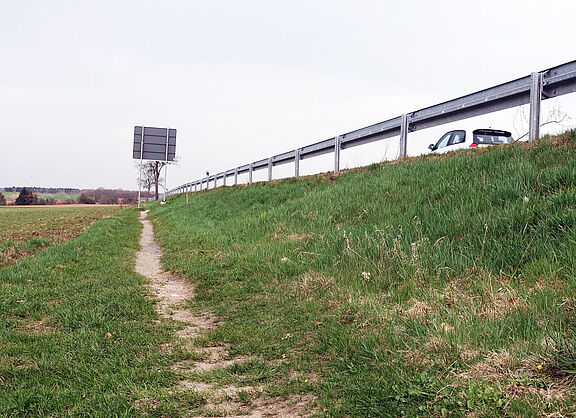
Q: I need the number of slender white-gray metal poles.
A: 2